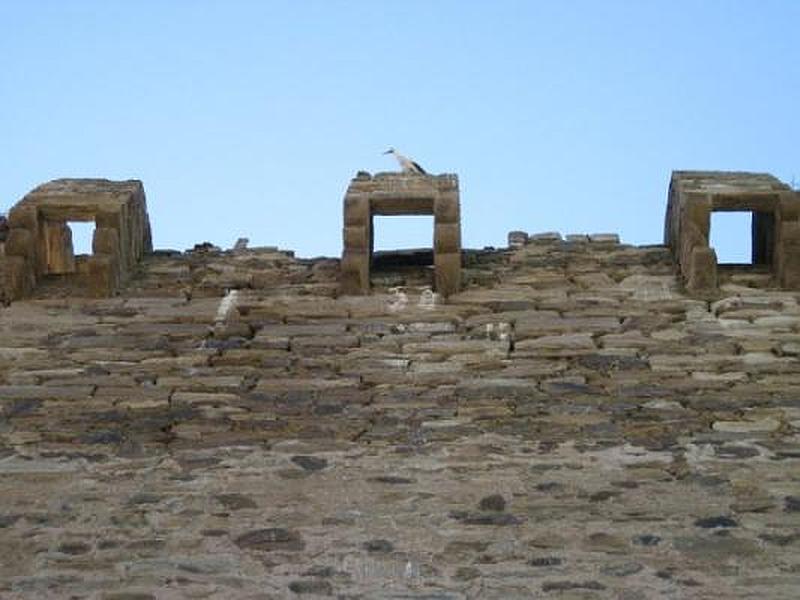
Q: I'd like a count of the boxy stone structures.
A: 3